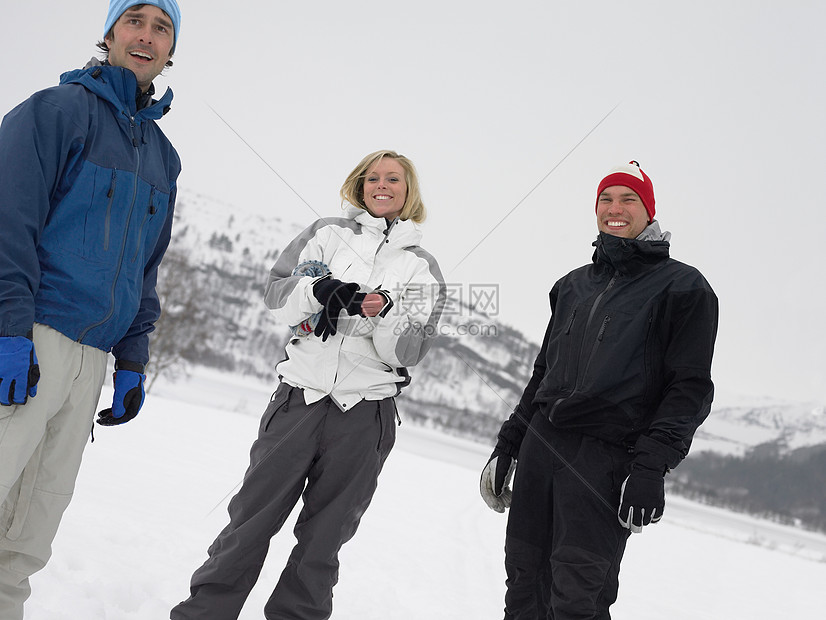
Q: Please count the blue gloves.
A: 2